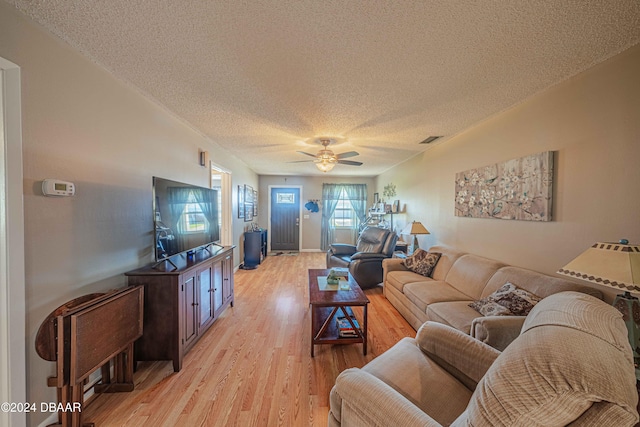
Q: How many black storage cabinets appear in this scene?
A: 1